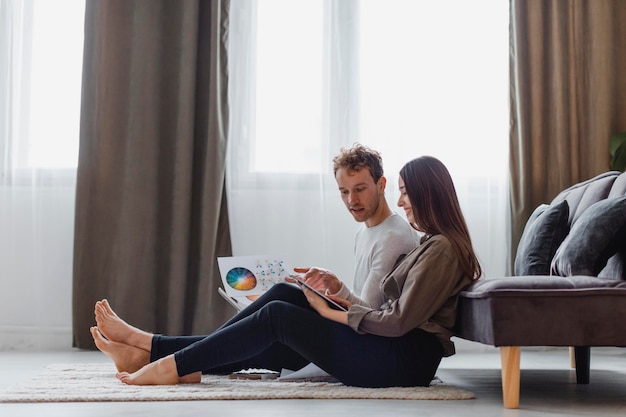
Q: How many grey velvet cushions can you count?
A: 2